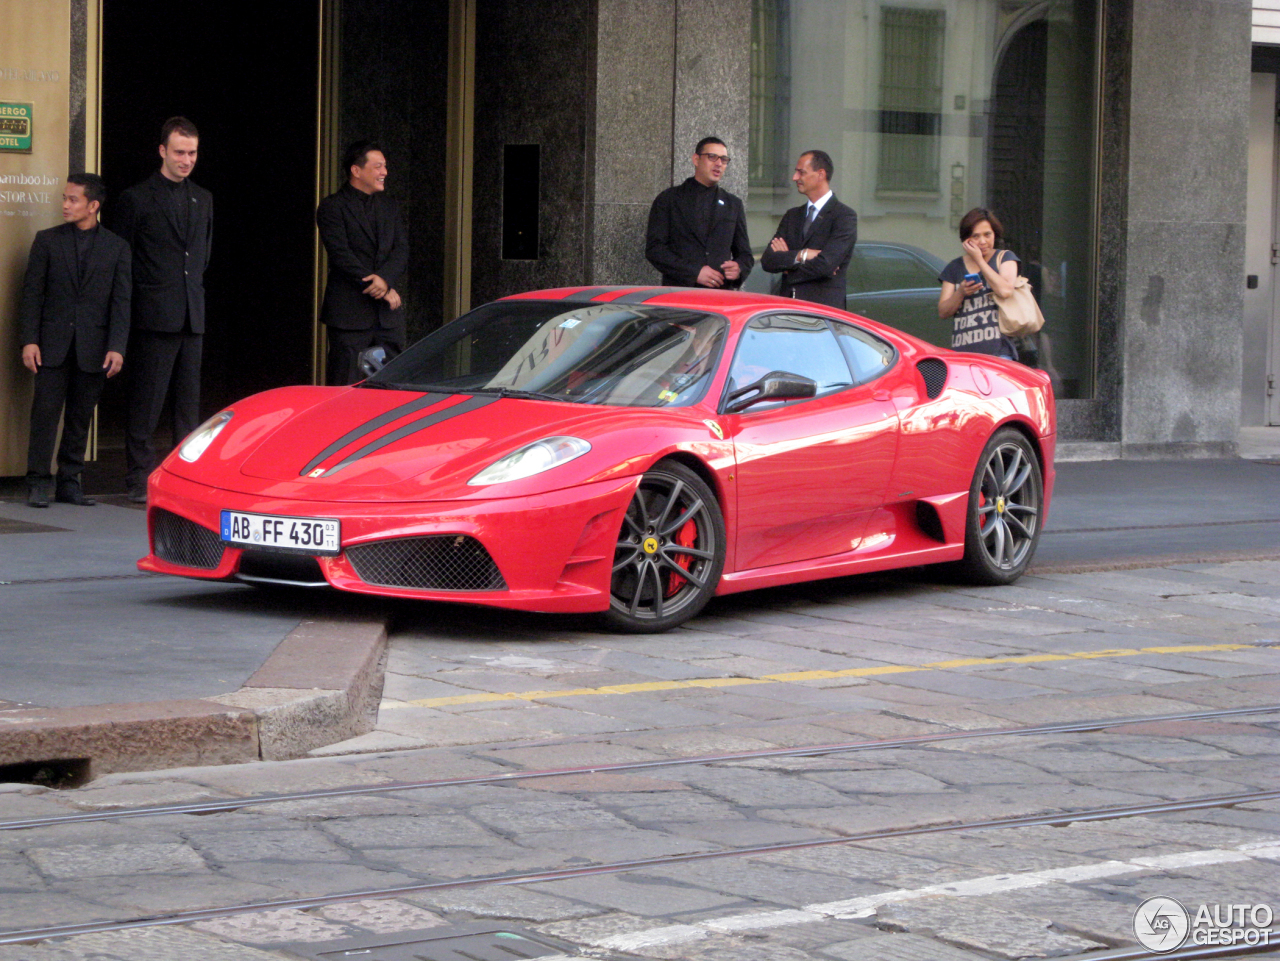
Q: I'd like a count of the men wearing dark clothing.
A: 5